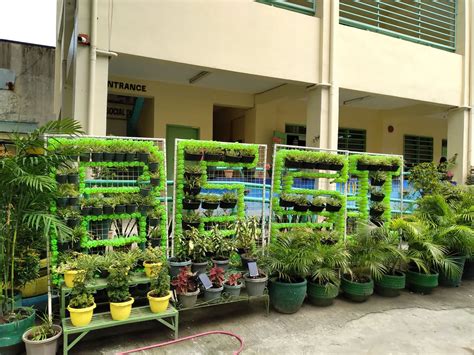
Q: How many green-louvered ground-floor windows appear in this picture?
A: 2